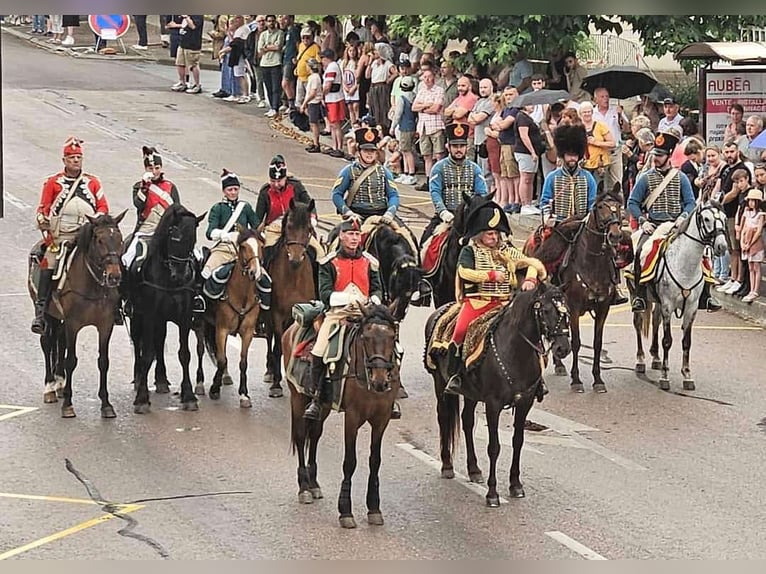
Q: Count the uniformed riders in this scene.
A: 10